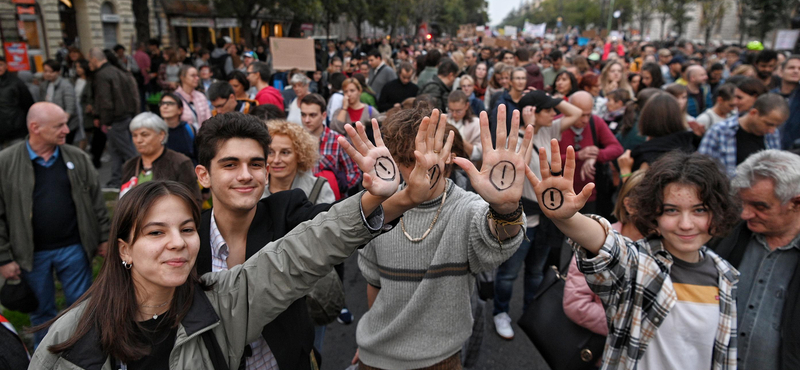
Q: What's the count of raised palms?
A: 4